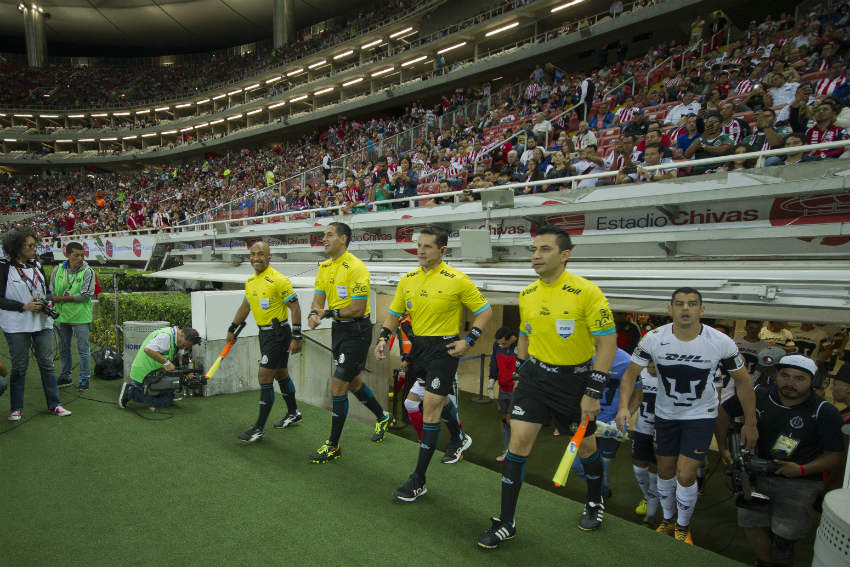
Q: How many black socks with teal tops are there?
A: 8